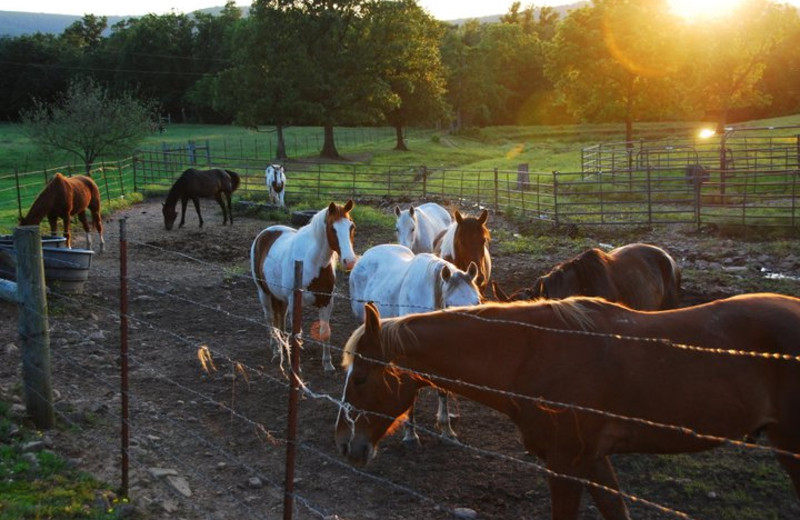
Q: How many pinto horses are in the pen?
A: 3